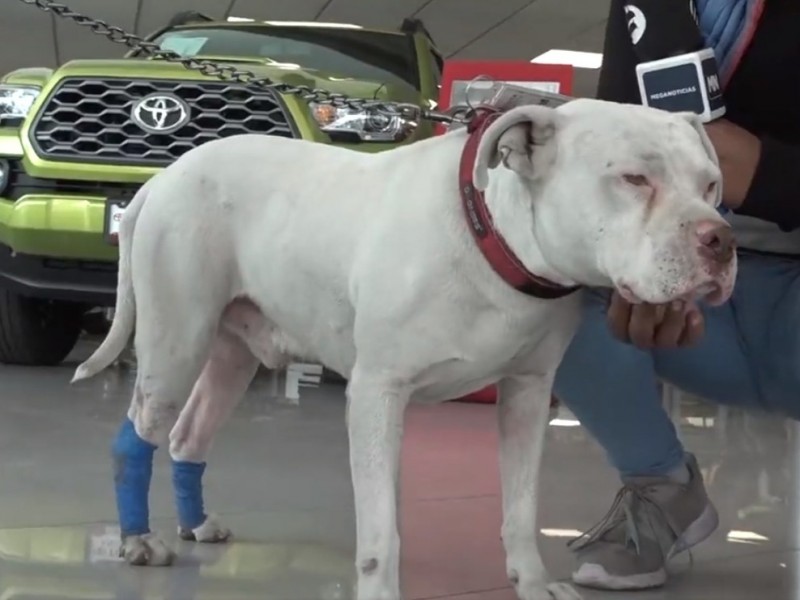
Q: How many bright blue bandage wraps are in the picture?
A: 2